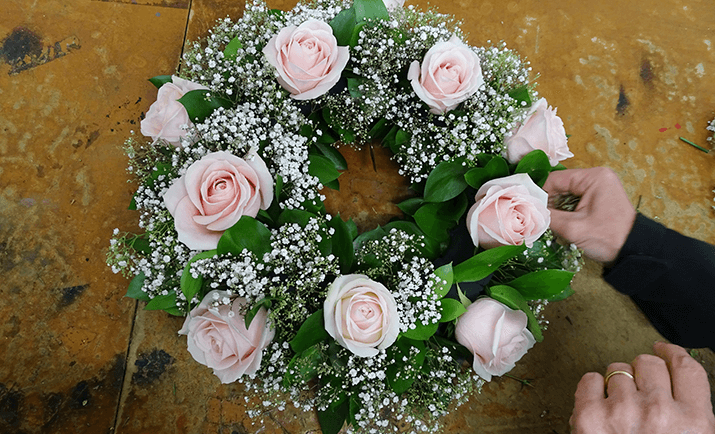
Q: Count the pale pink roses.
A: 9